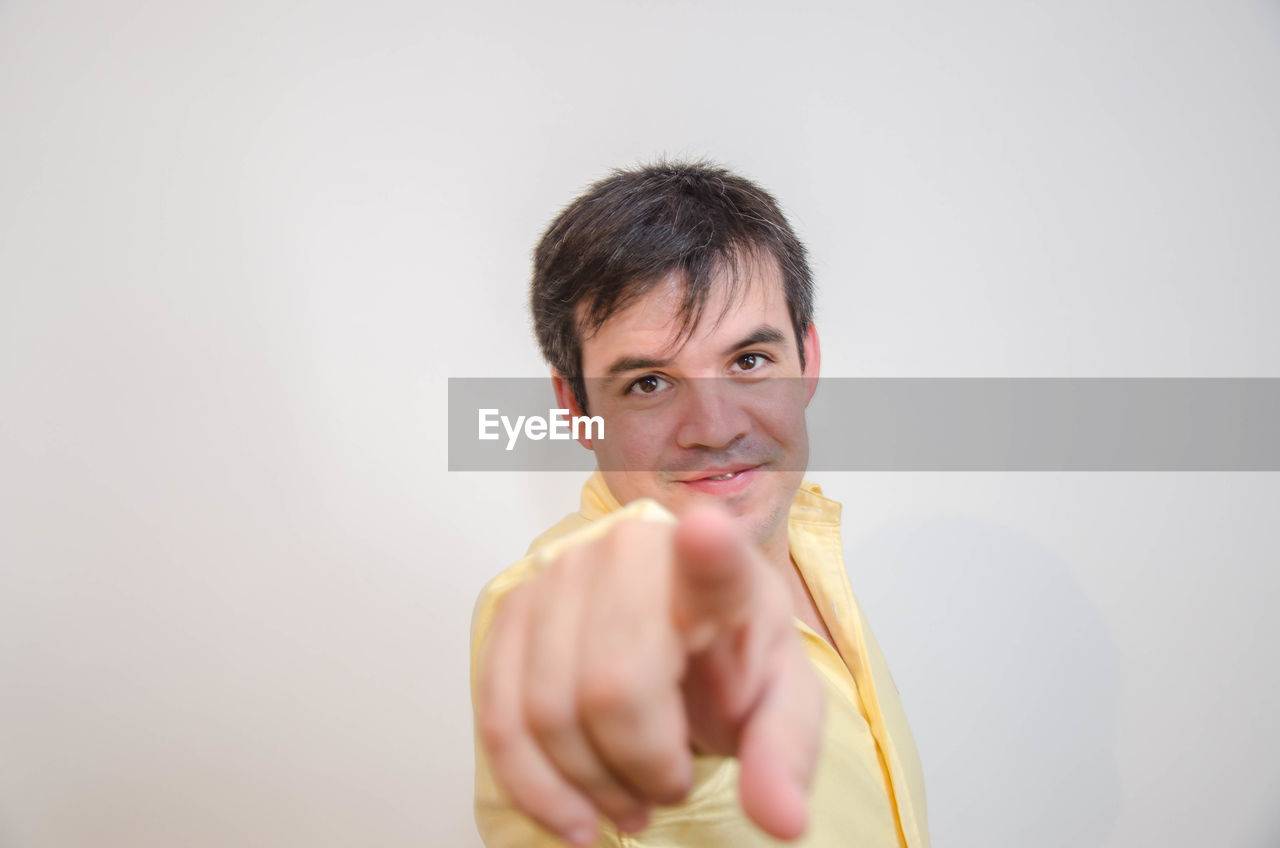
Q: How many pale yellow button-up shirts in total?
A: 1